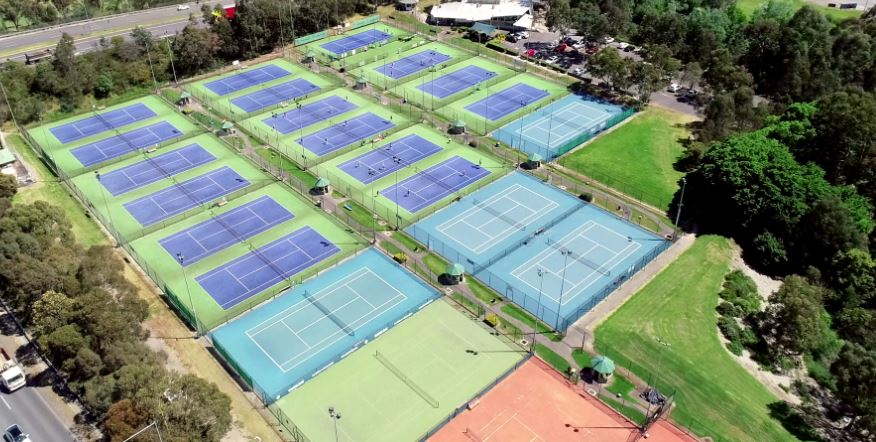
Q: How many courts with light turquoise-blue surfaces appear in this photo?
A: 4